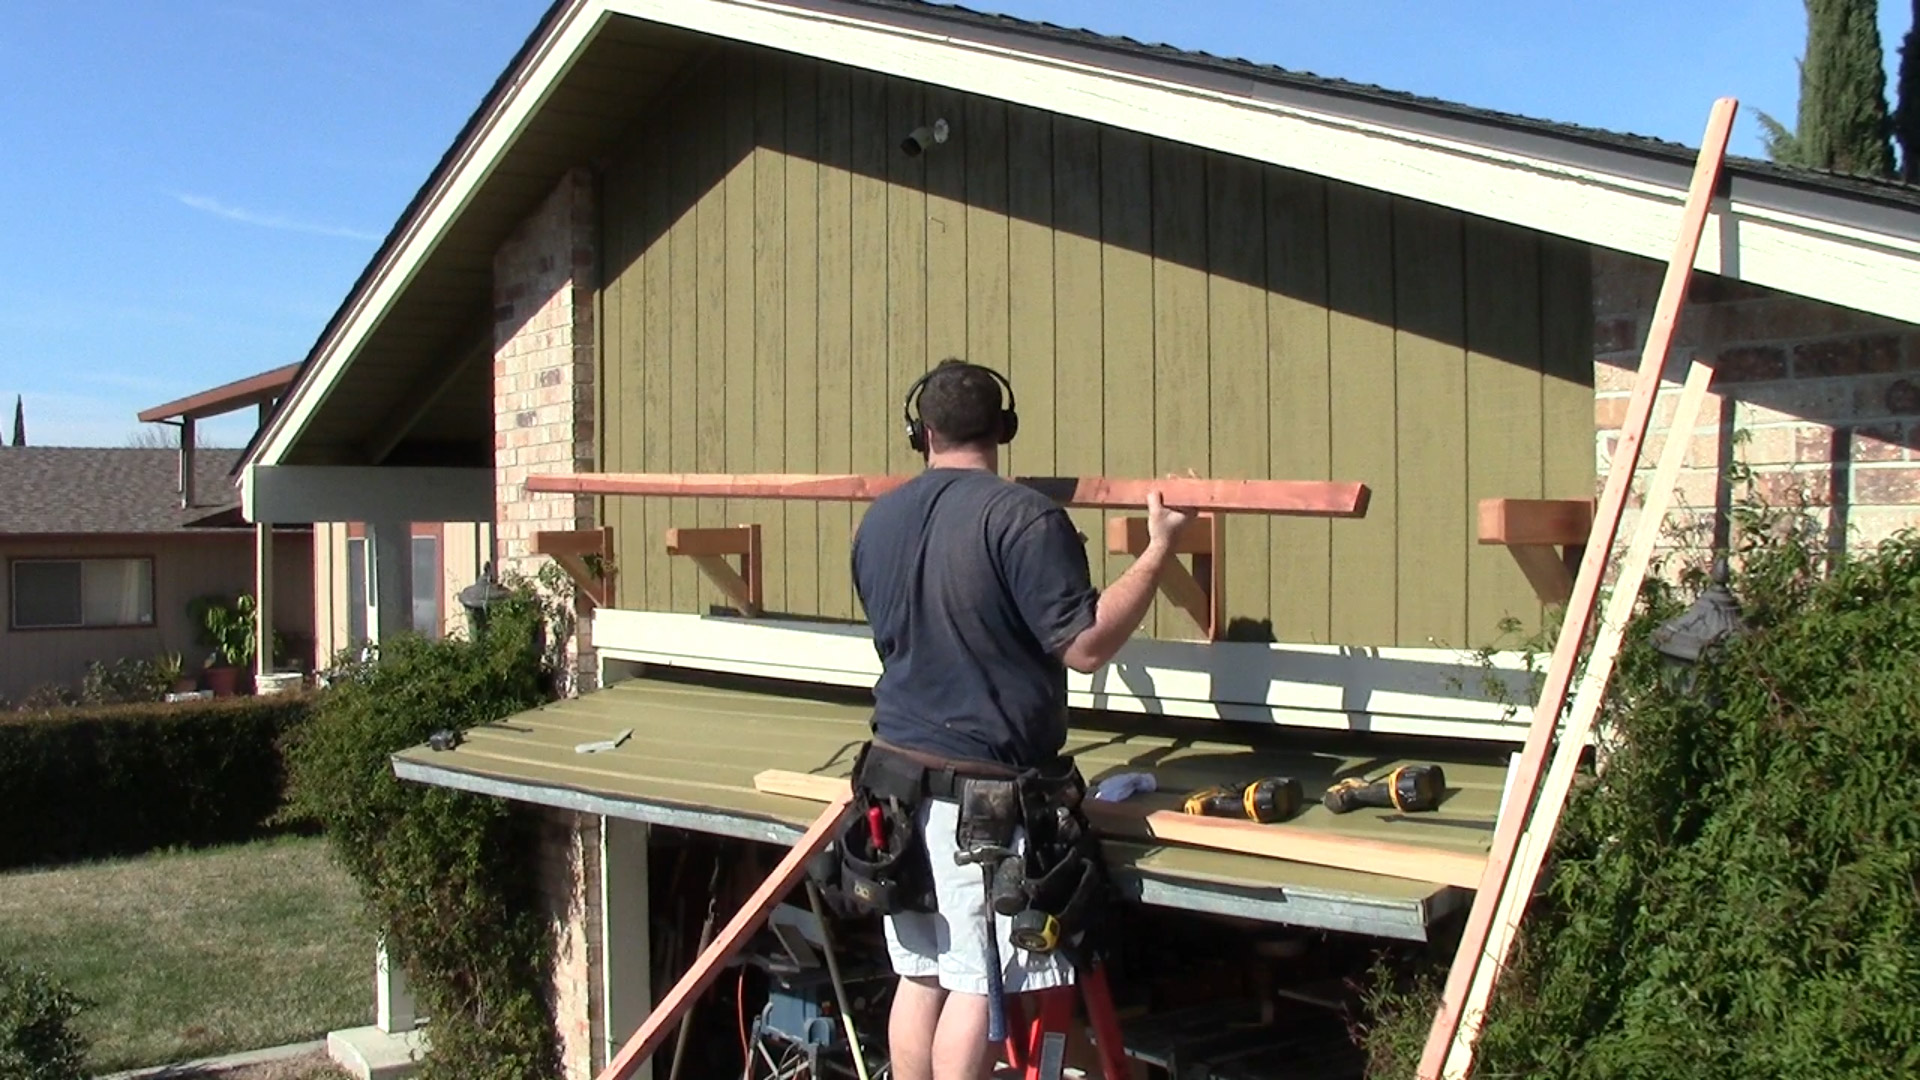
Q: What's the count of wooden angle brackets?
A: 4